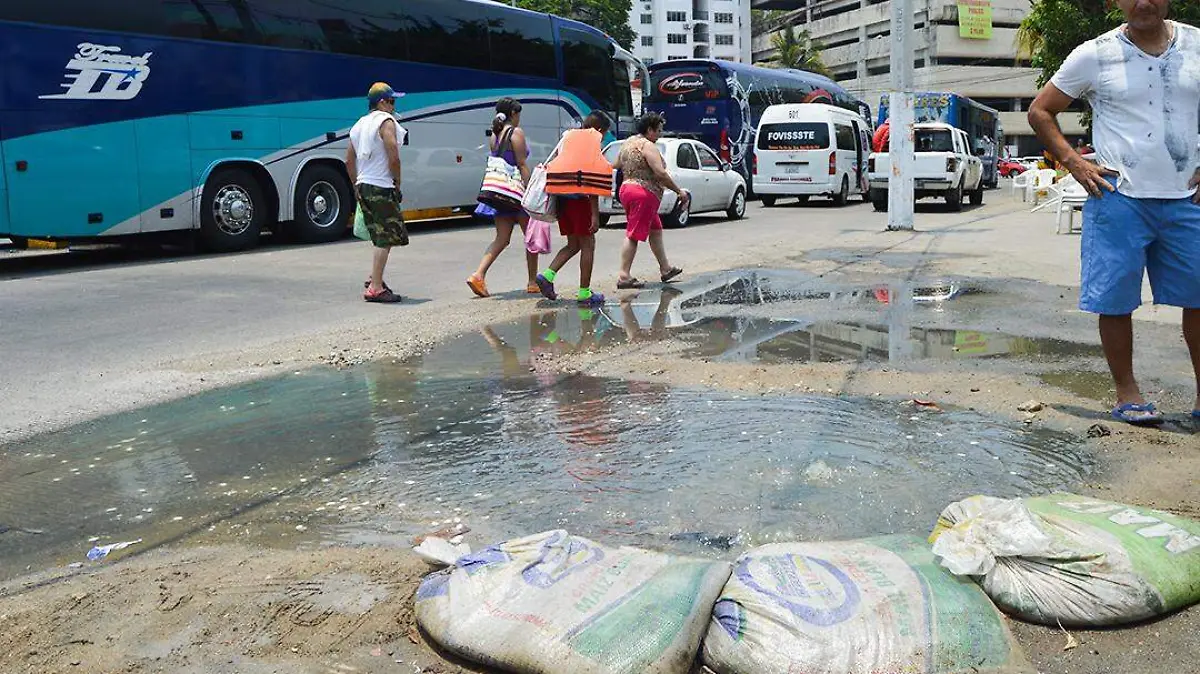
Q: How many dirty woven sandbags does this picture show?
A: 3